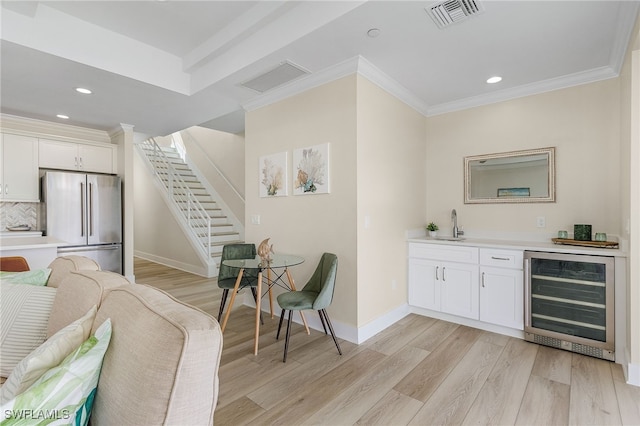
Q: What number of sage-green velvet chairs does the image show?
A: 2